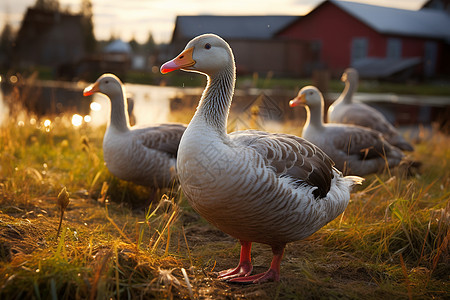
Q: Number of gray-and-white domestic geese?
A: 4